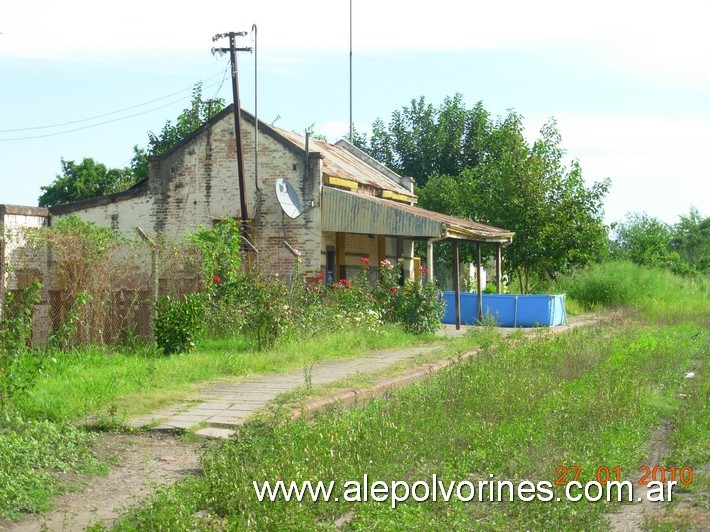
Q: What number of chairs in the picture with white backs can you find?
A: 0